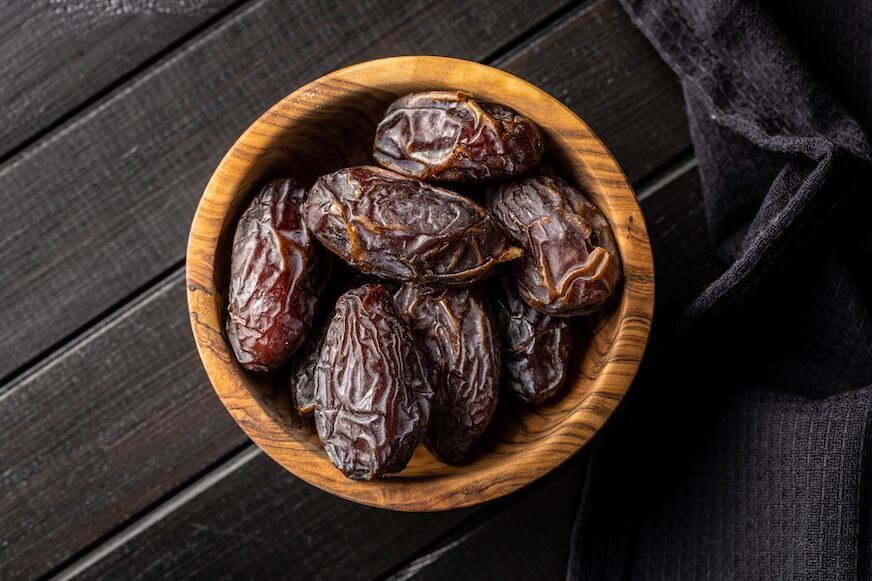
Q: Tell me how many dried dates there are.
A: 8